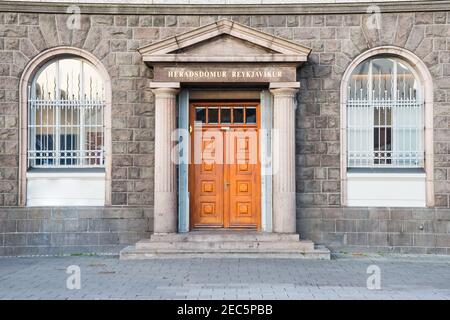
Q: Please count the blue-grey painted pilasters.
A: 2